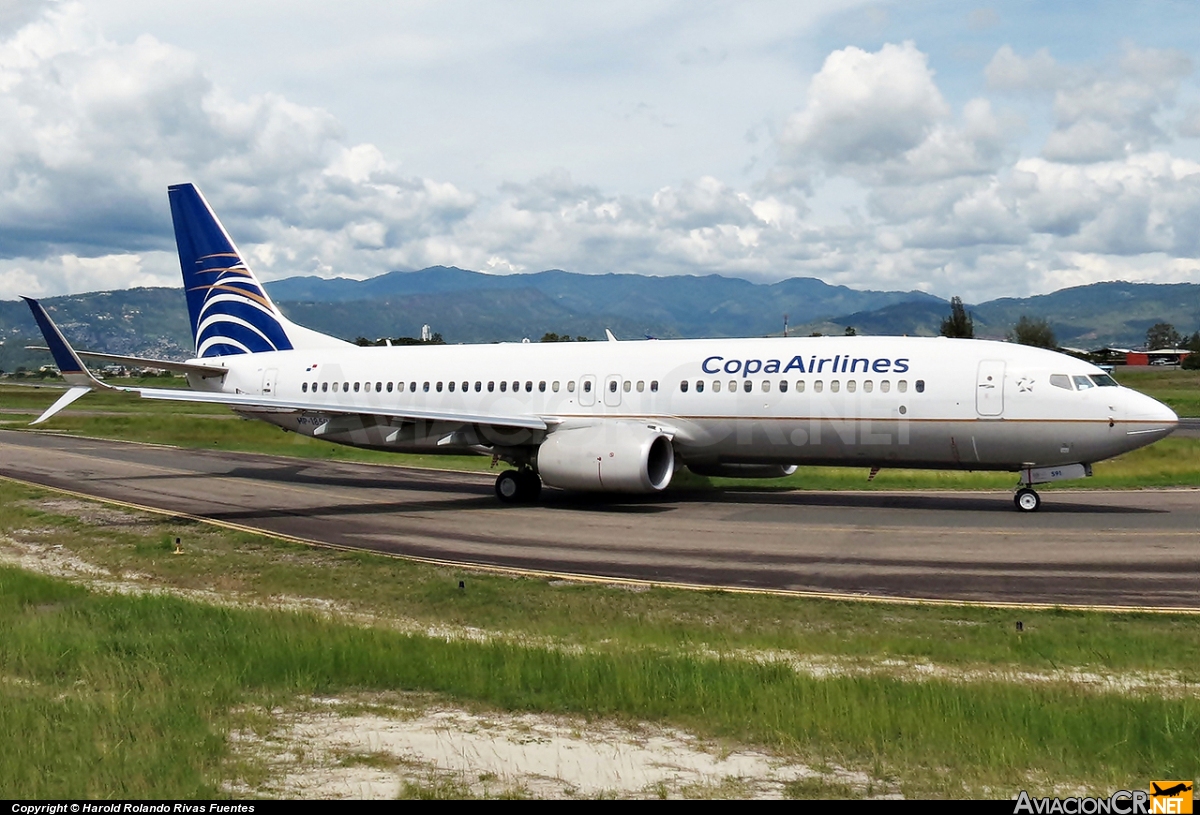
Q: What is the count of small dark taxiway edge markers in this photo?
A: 3